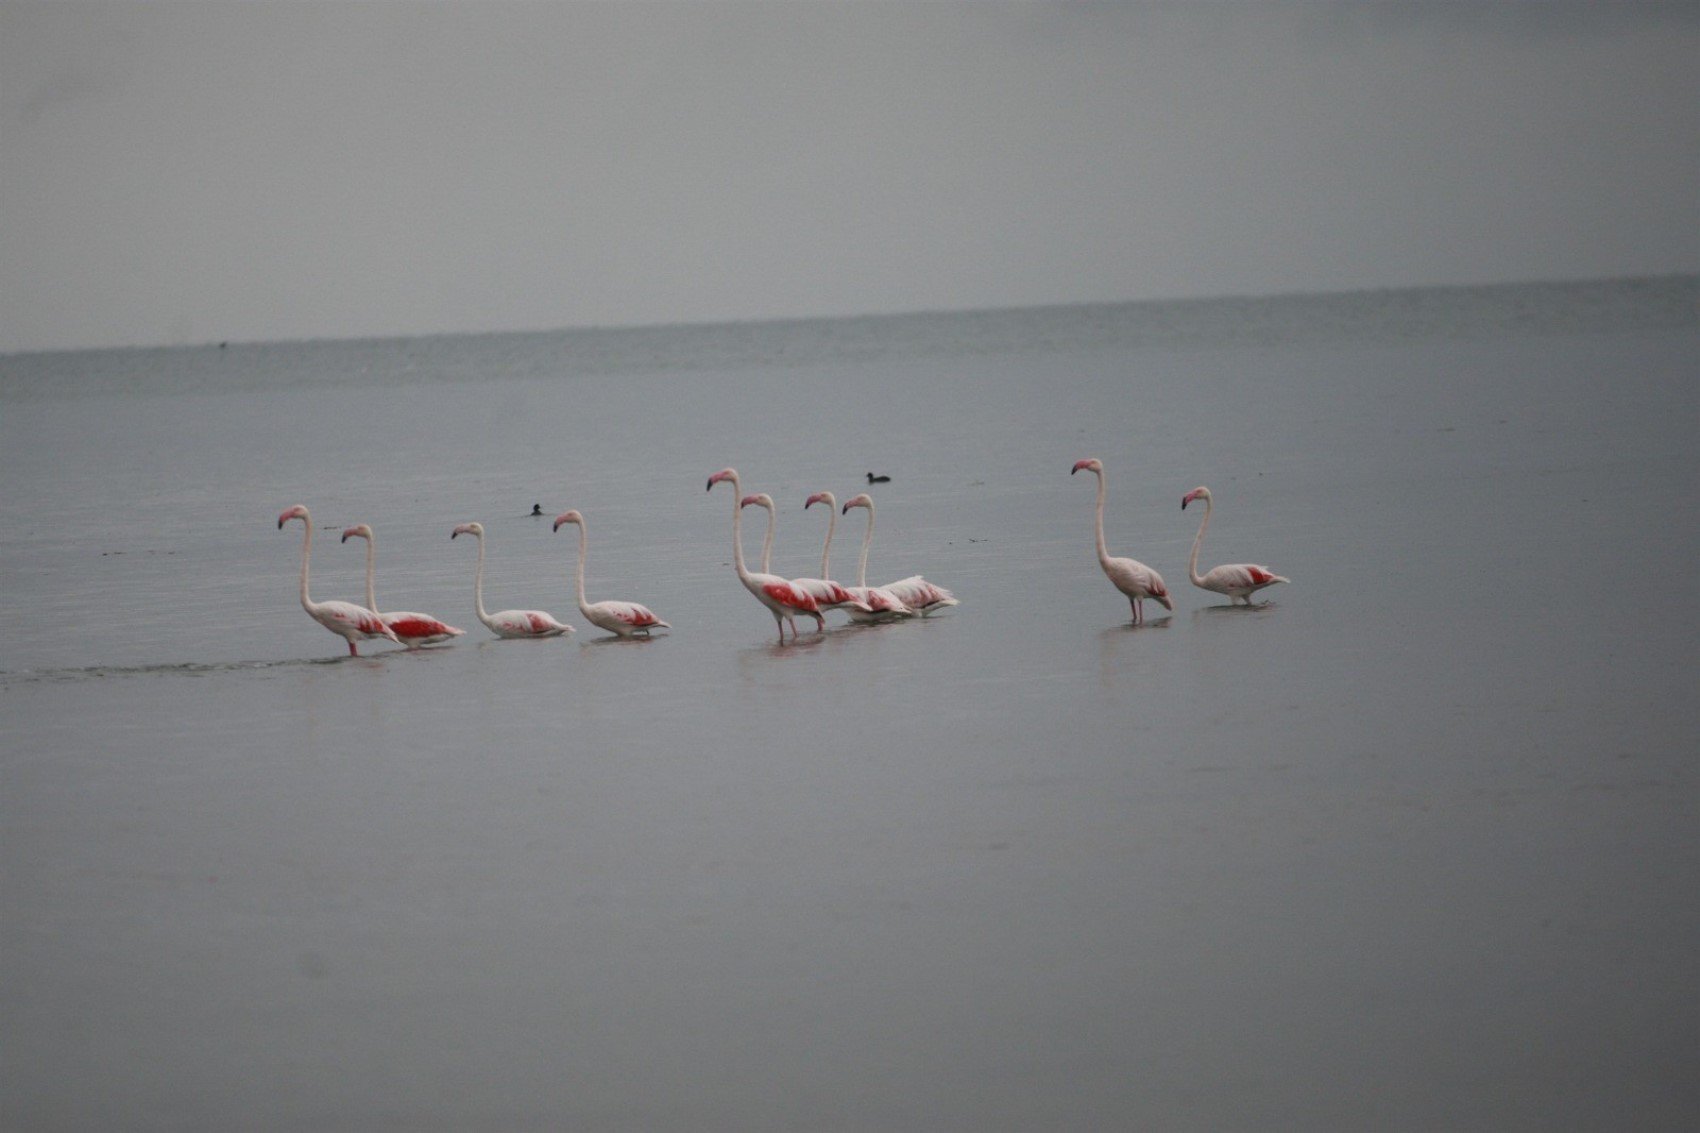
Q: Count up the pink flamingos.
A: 10